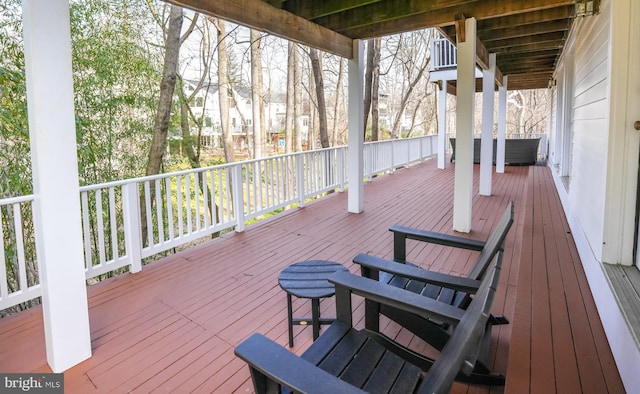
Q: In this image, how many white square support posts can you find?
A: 6